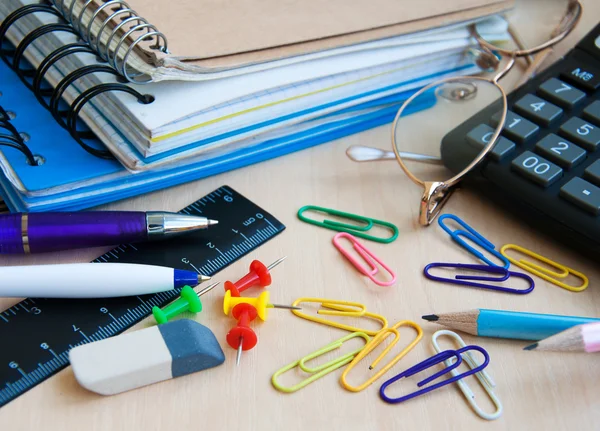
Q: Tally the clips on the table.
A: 10